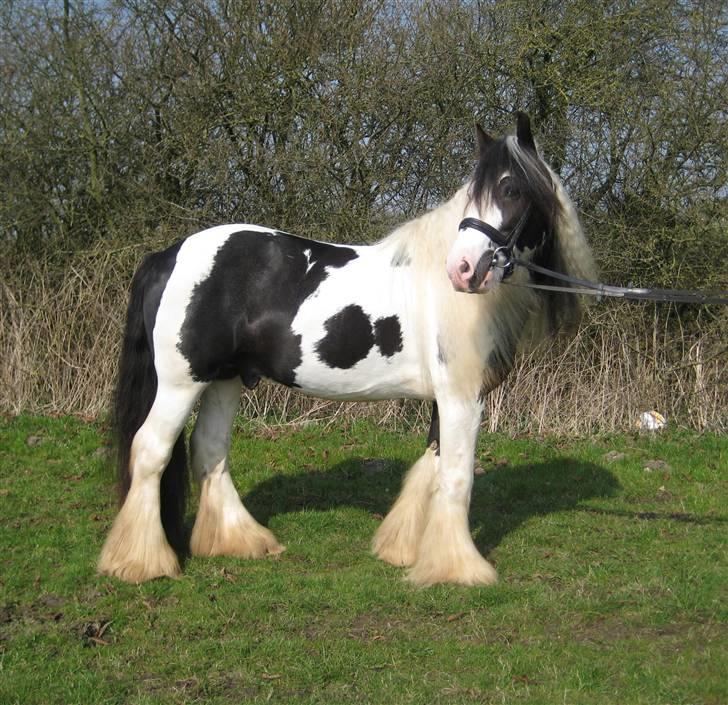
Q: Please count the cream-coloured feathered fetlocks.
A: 4